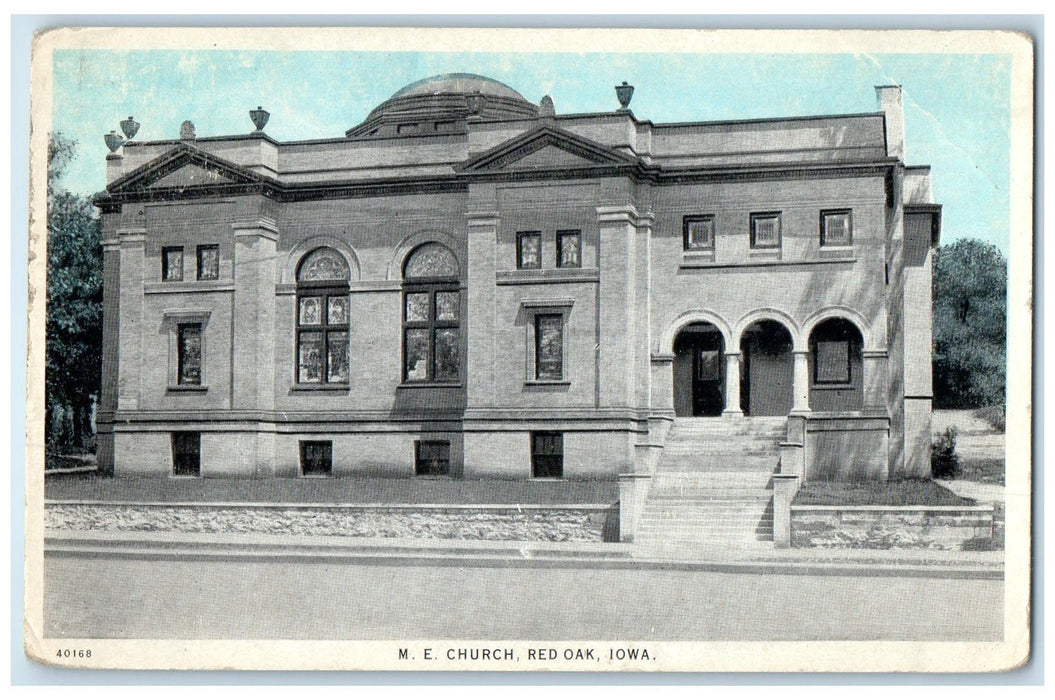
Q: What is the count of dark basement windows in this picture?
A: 4